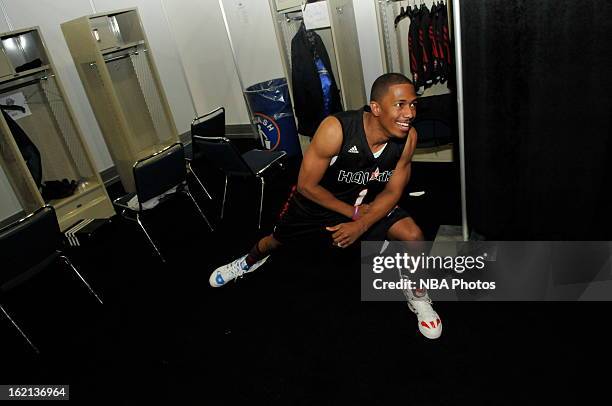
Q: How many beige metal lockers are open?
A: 4